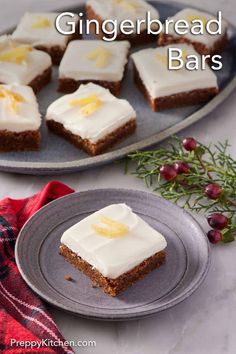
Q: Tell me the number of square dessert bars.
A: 9